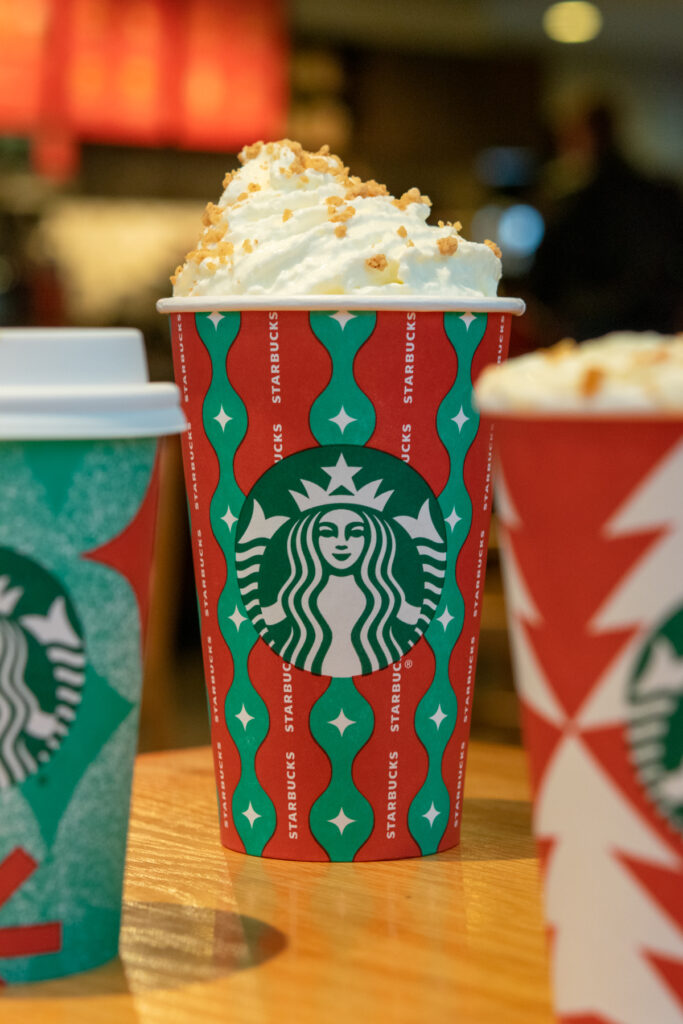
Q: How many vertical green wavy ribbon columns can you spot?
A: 3